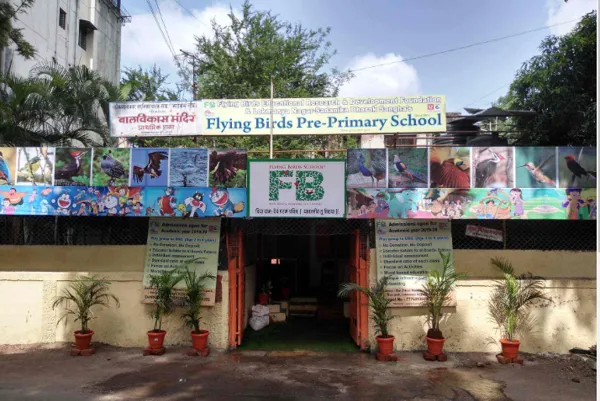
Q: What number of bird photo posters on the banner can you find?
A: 13